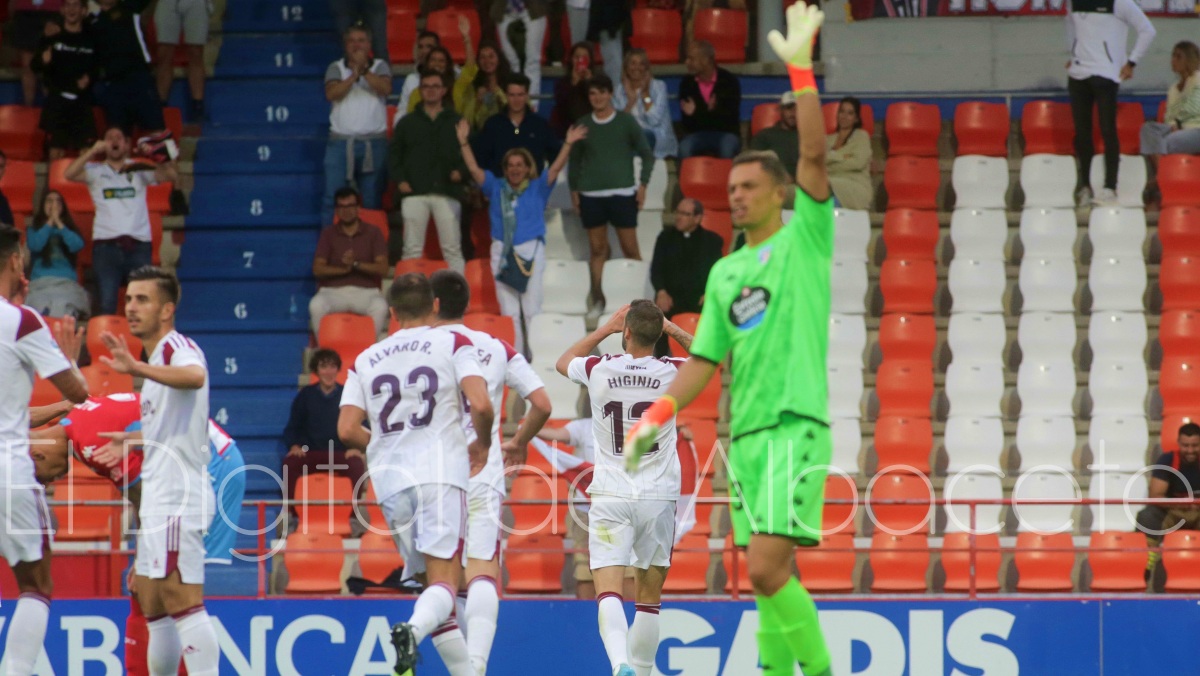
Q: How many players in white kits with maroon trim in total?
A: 5